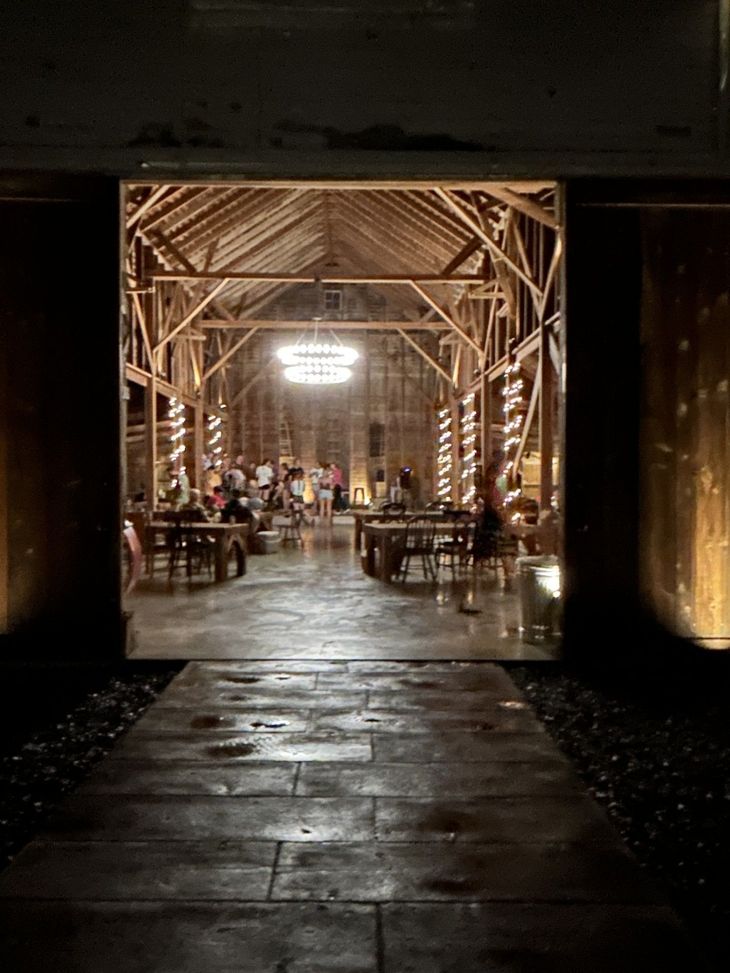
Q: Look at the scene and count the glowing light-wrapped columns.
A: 5